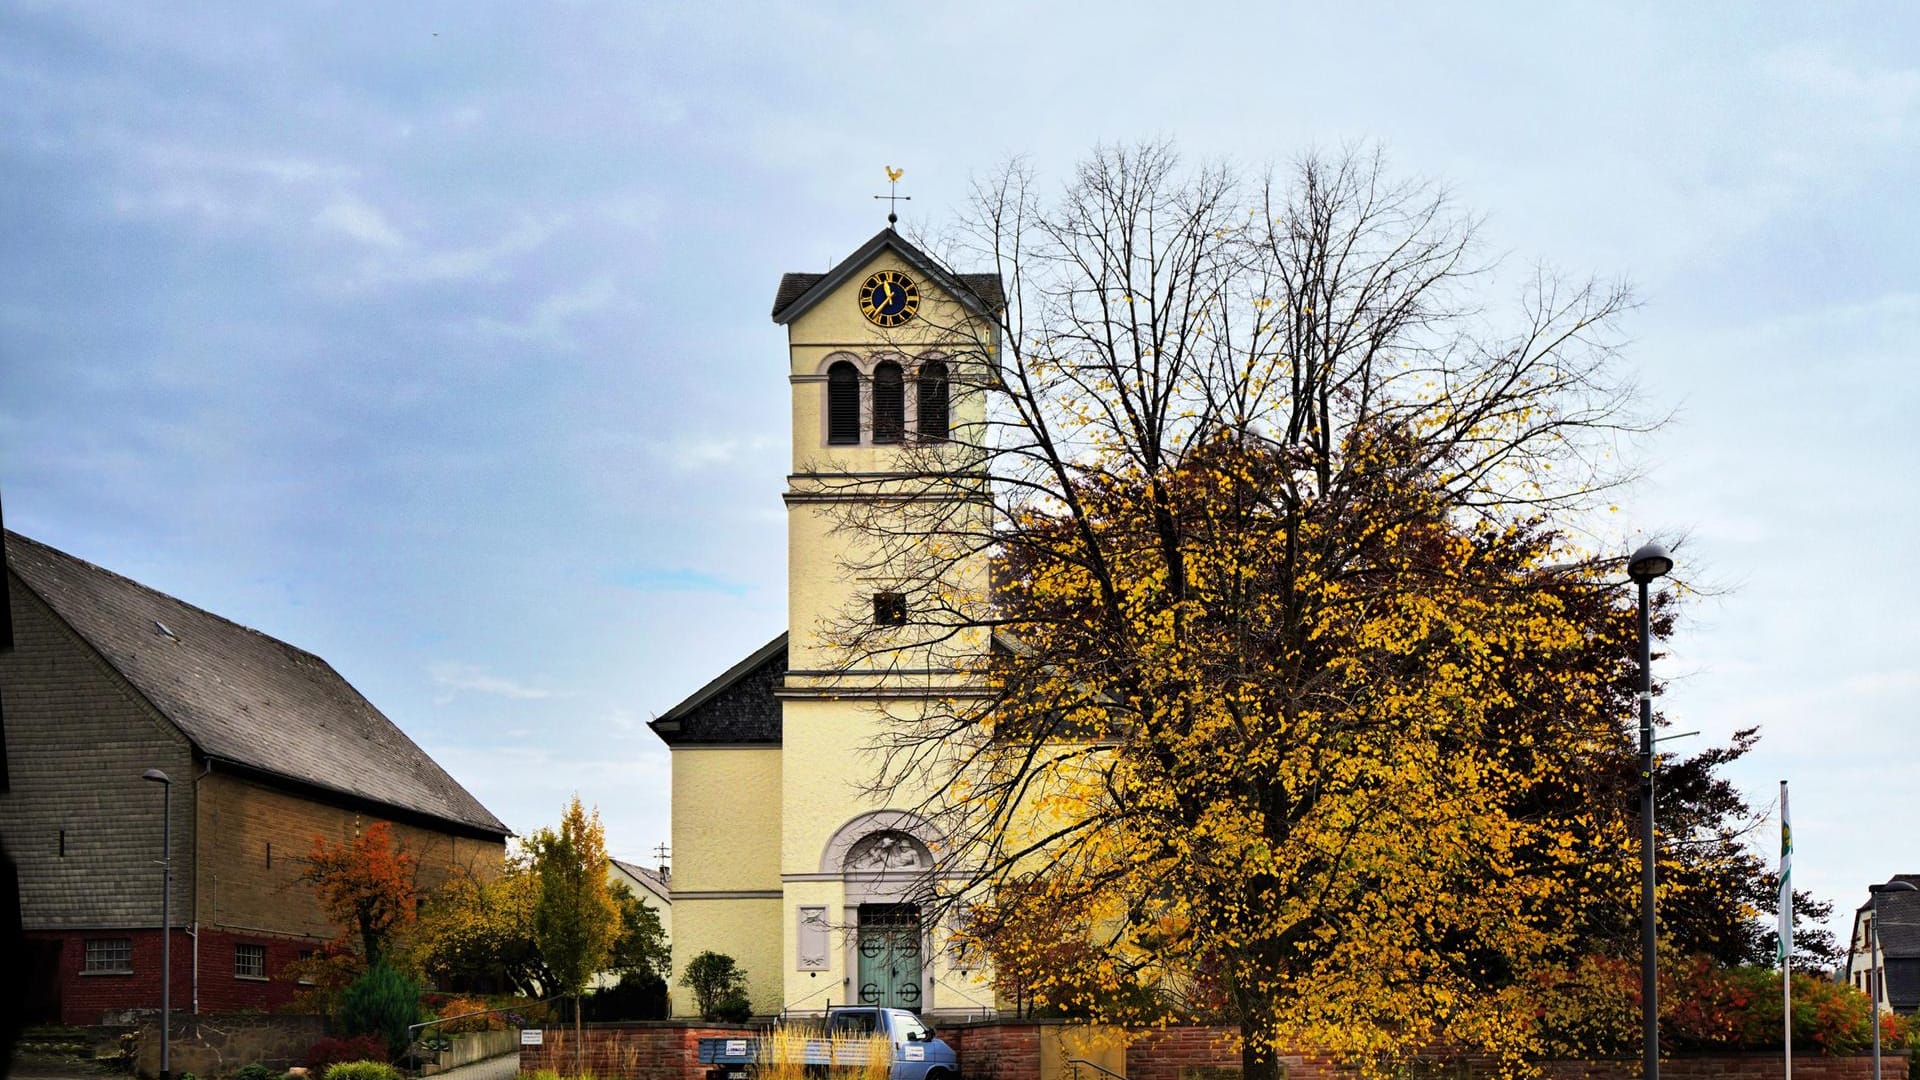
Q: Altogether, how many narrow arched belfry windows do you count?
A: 3